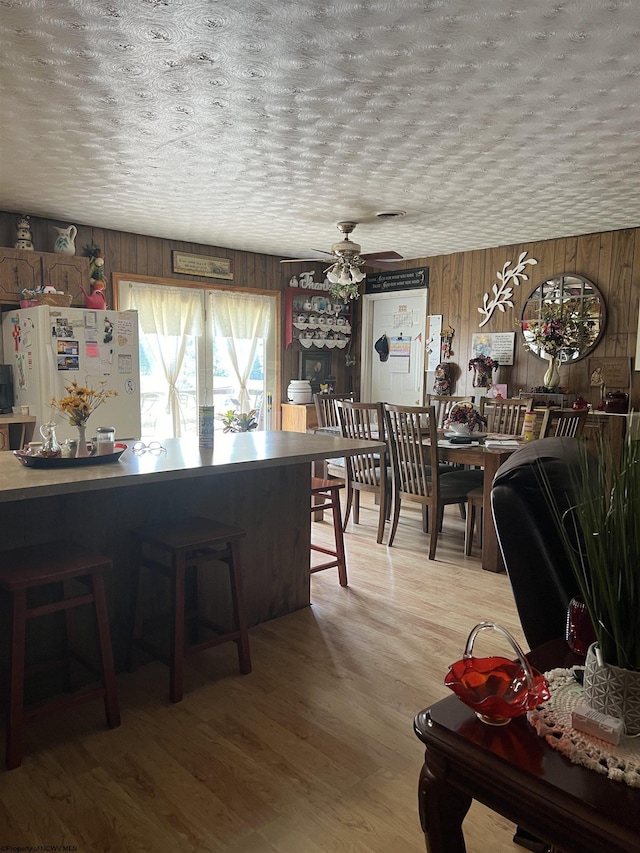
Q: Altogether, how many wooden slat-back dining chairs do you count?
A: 6